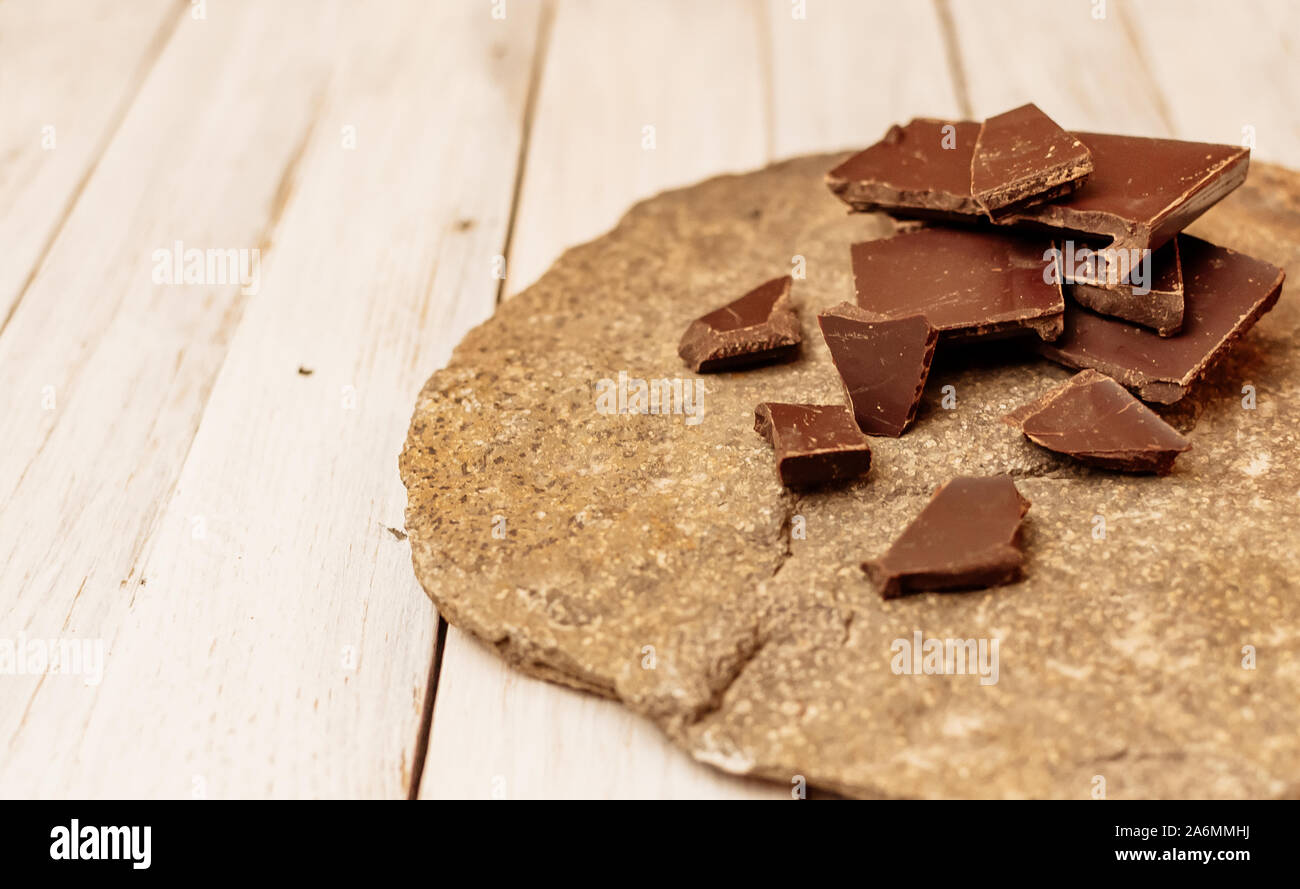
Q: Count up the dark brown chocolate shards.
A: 10